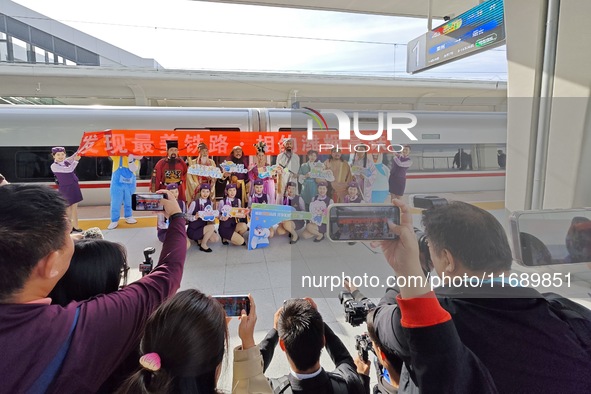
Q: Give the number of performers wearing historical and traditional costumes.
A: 8